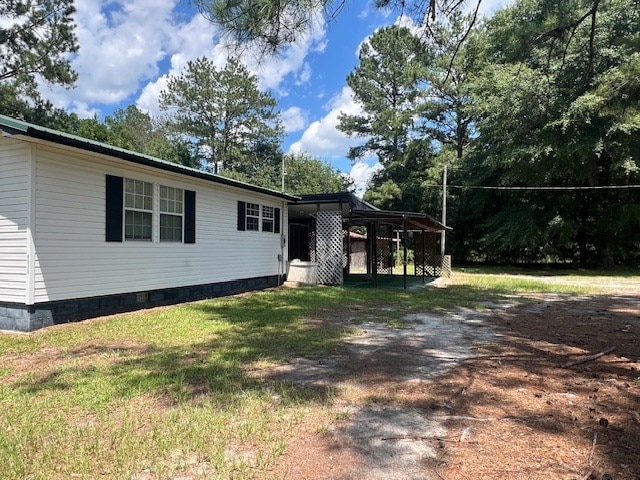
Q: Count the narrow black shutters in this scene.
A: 4